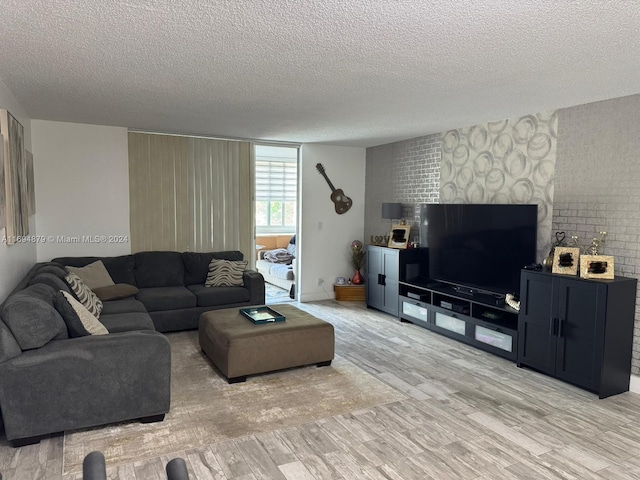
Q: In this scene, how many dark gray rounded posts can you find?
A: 2